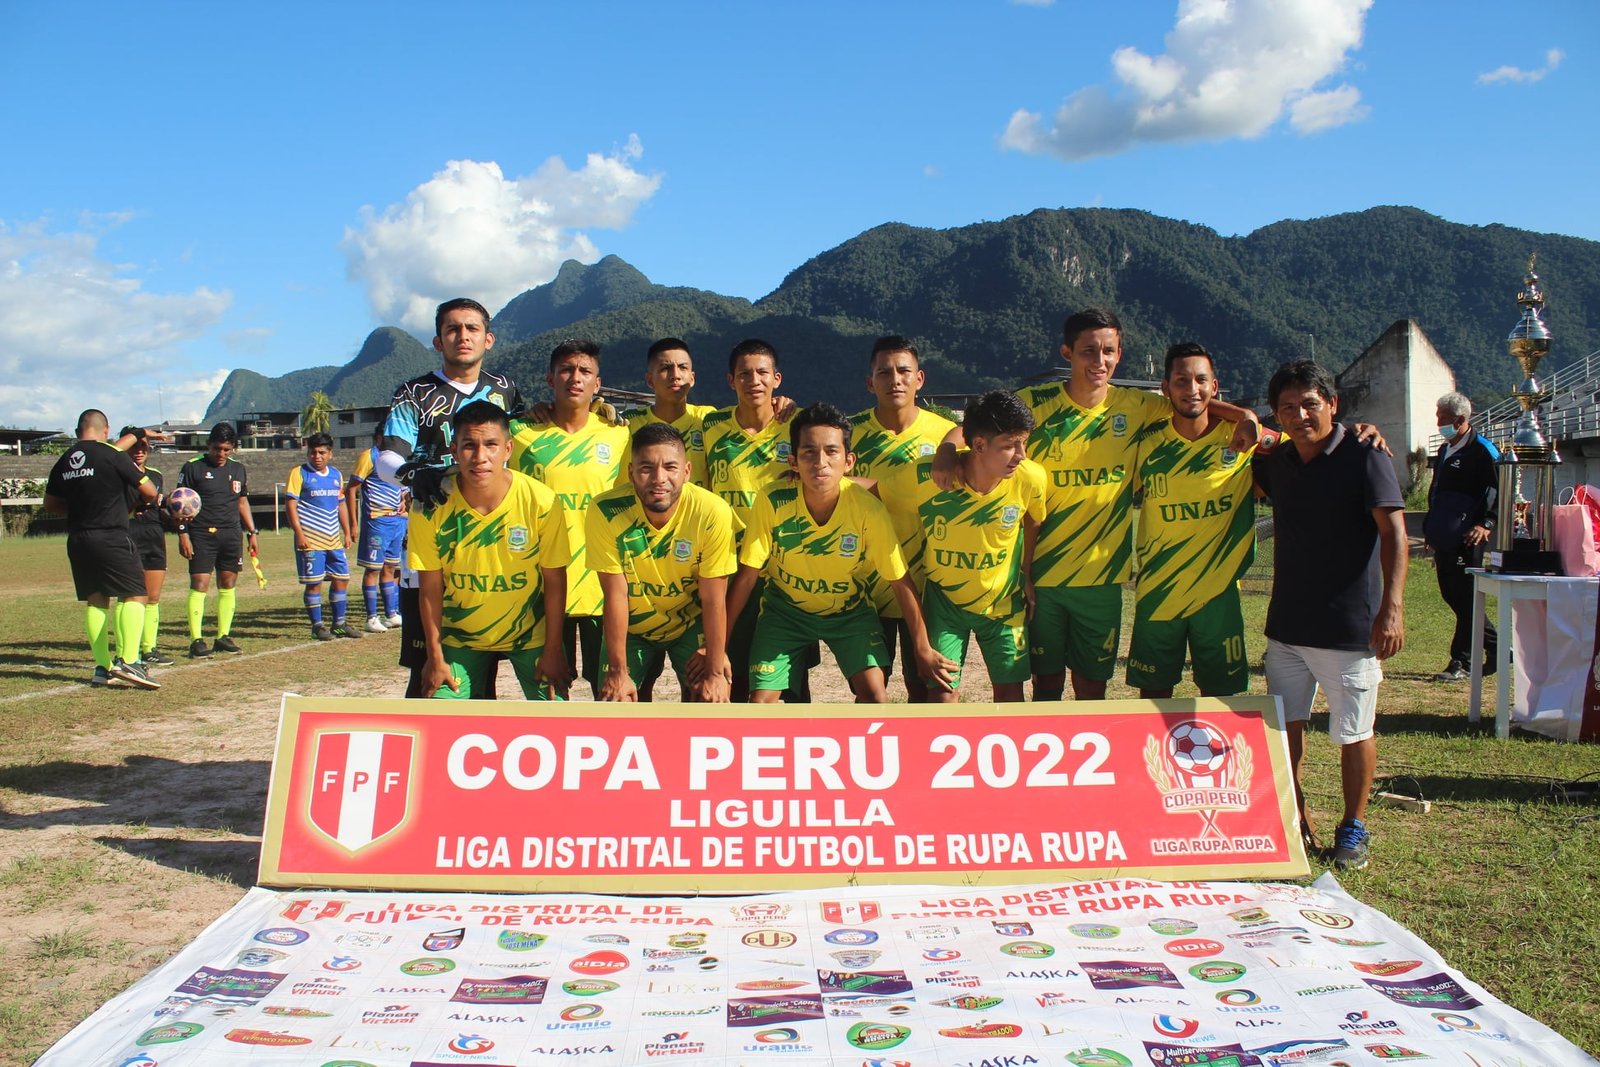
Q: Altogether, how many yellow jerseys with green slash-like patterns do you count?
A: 10